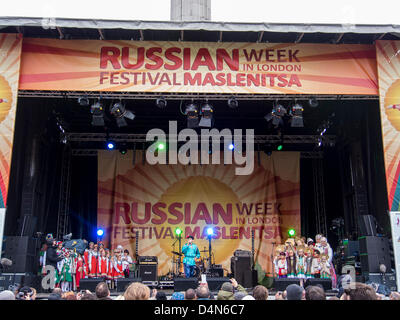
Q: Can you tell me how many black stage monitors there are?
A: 6